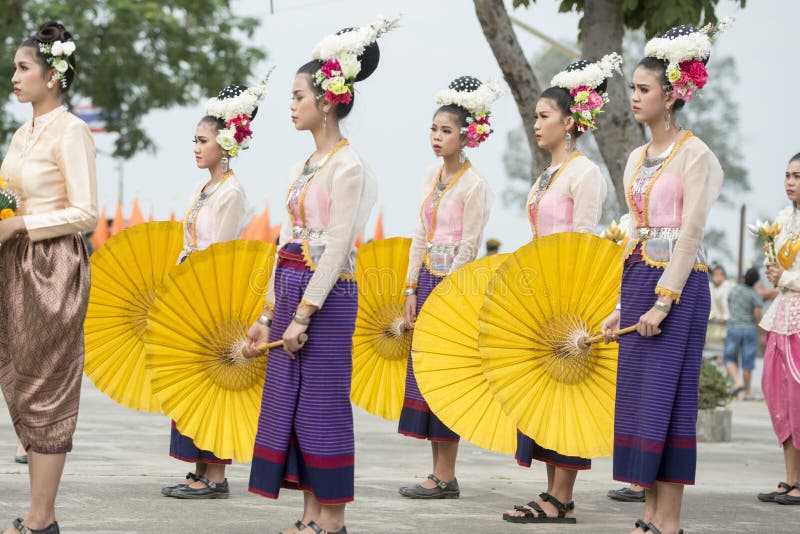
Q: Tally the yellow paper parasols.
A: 5